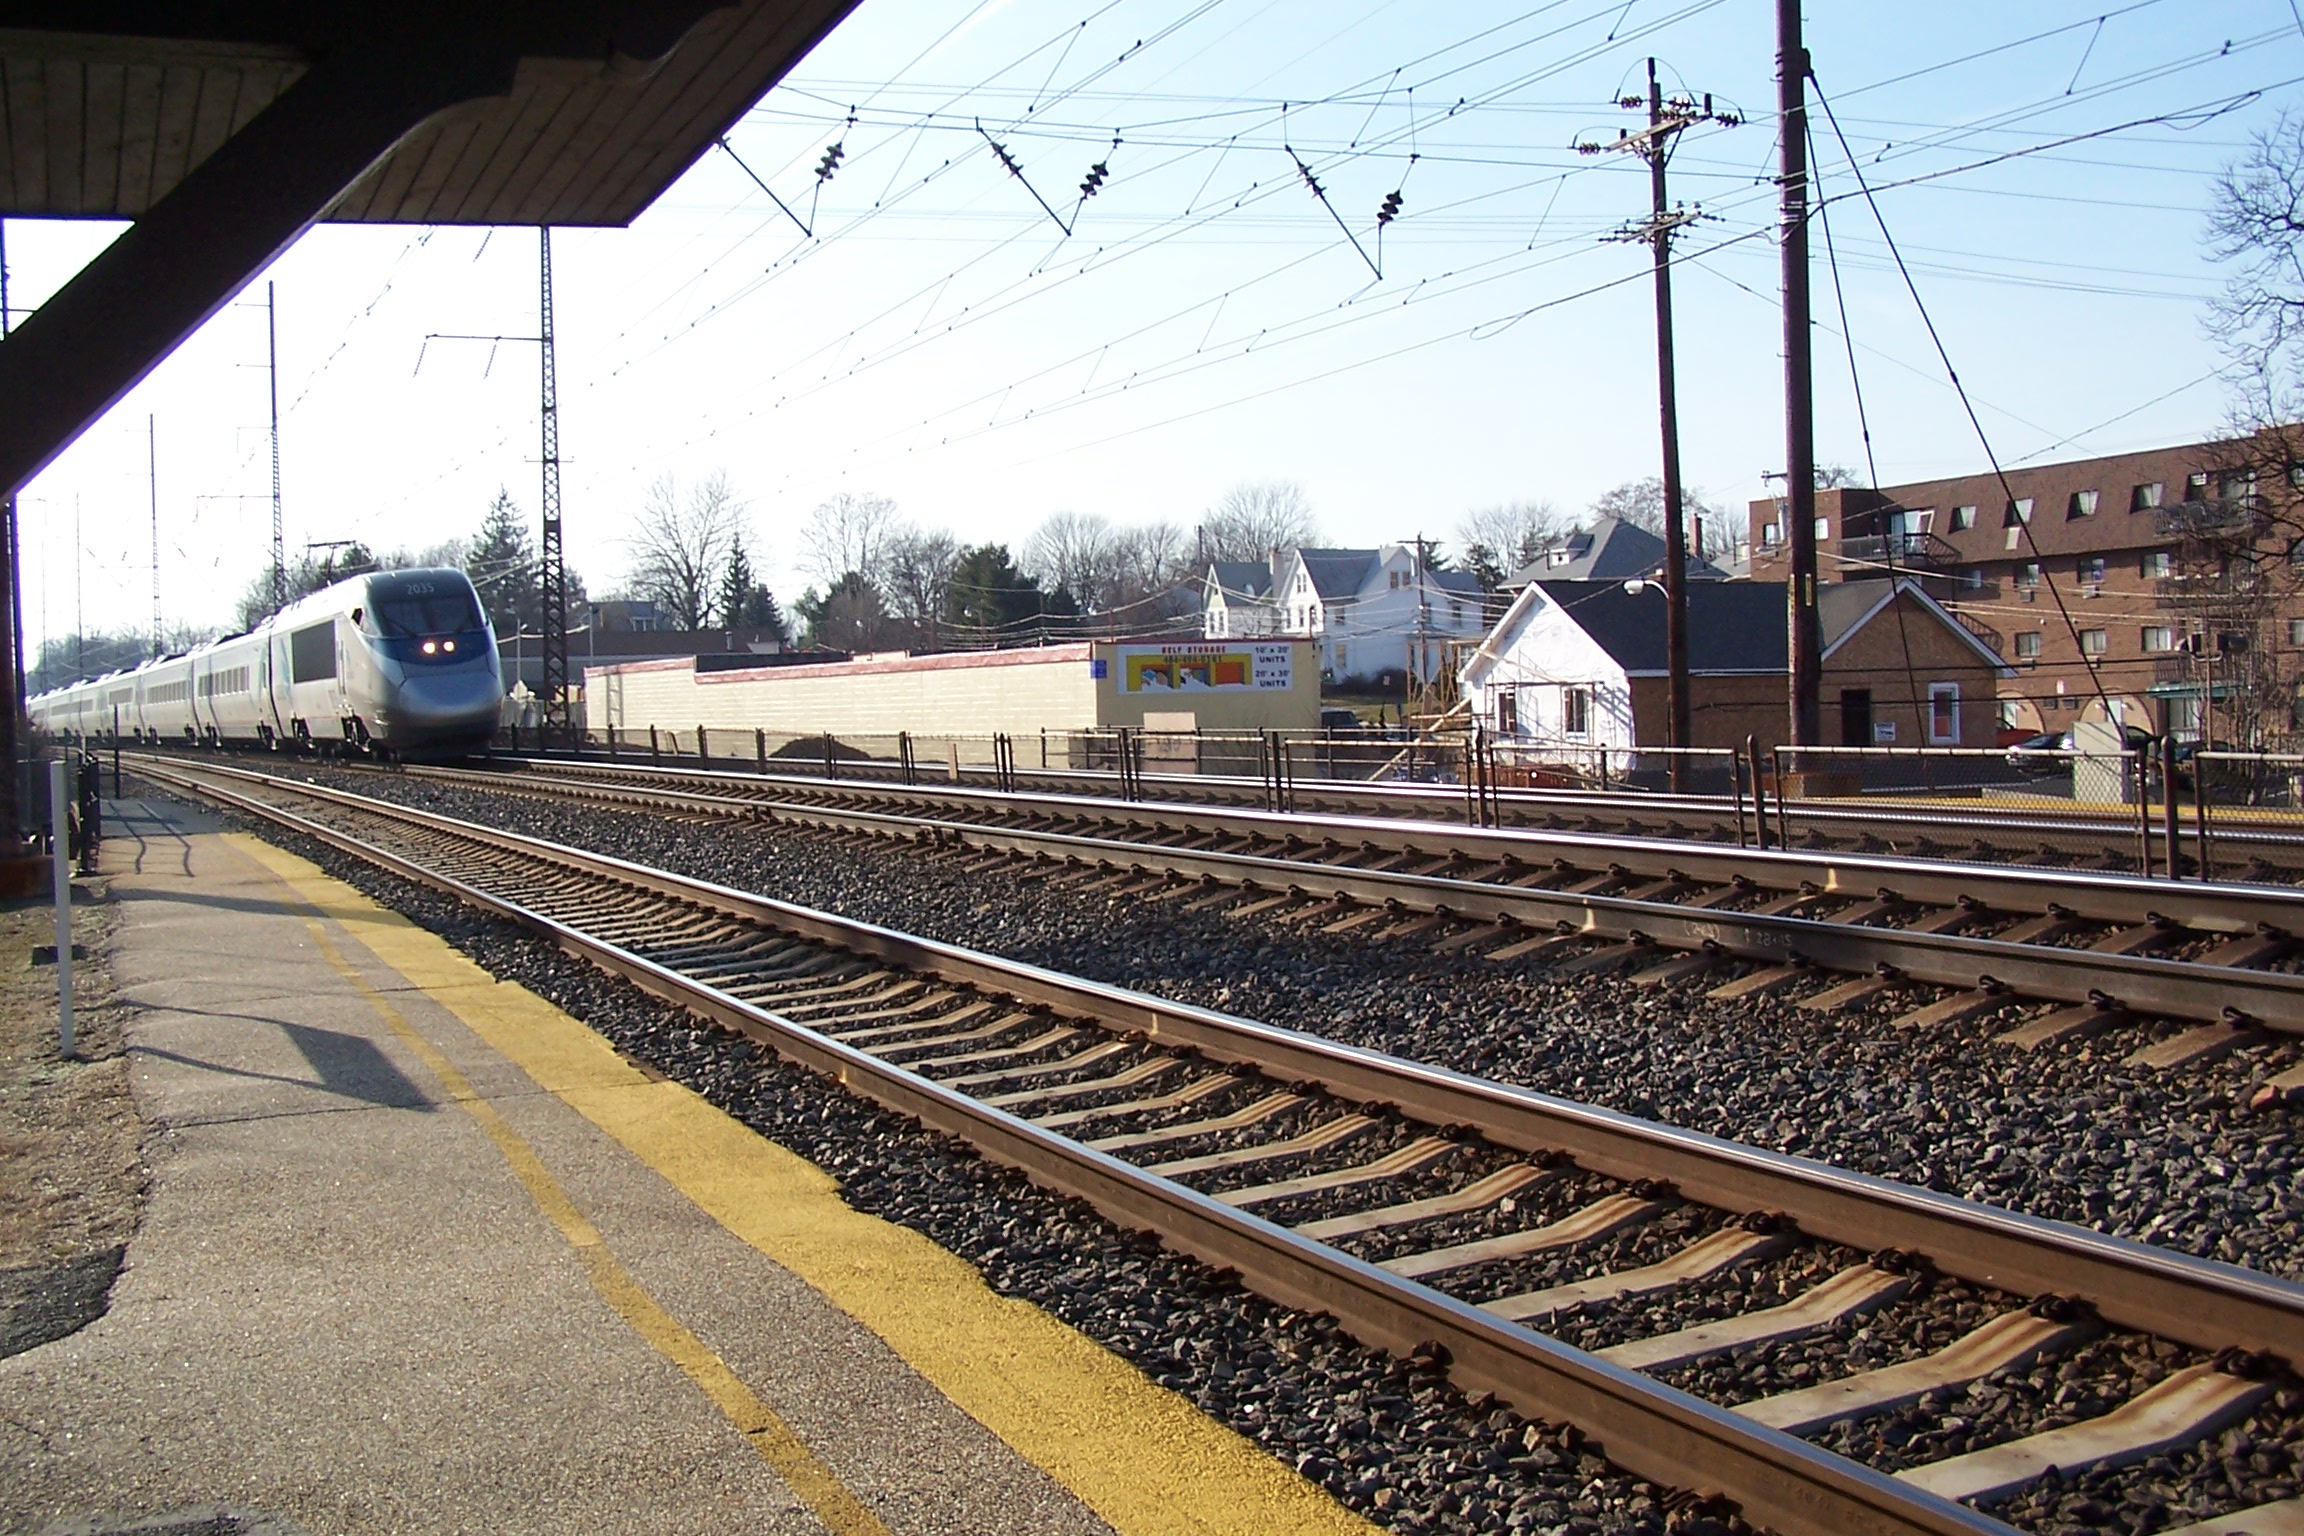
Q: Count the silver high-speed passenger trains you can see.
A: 1